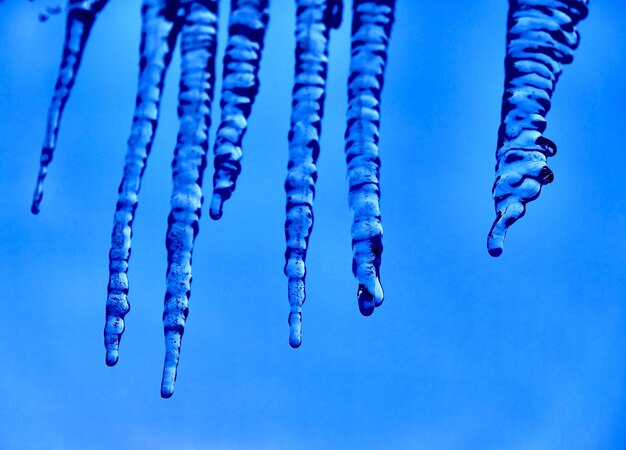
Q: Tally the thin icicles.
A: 6